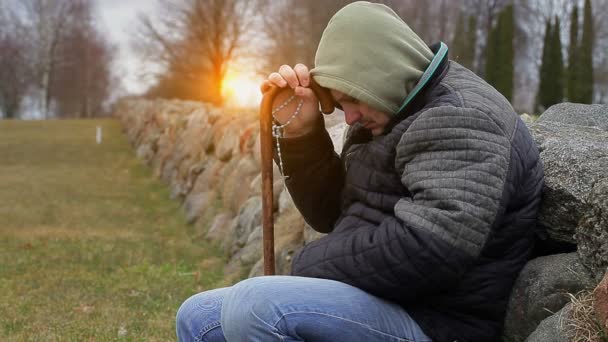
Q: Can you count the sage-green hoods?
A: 1